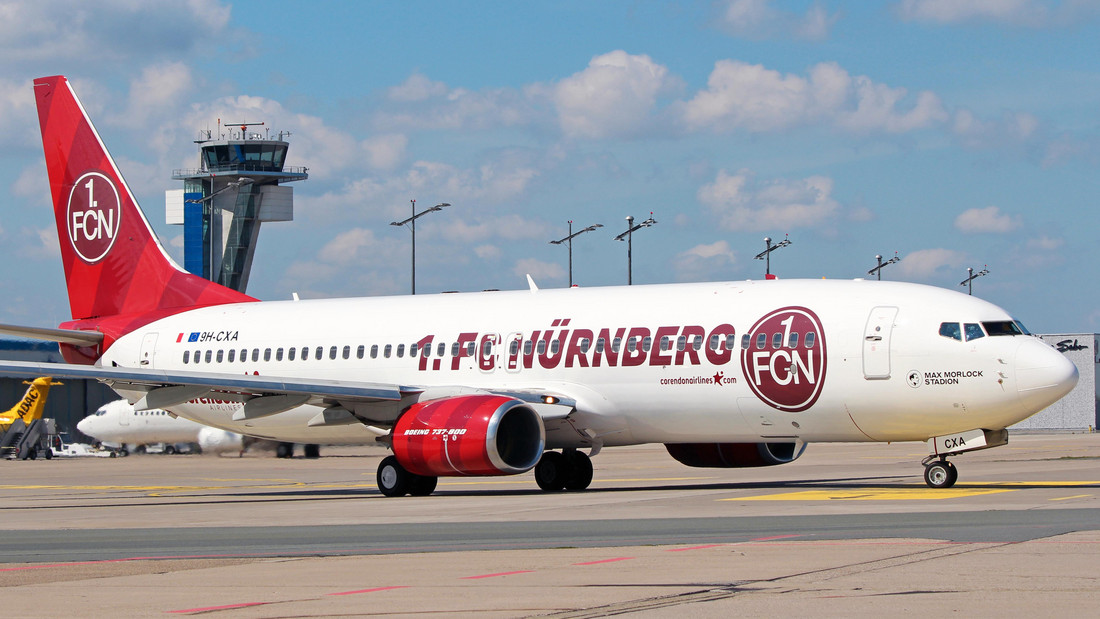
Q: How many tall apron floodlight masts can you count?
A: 7